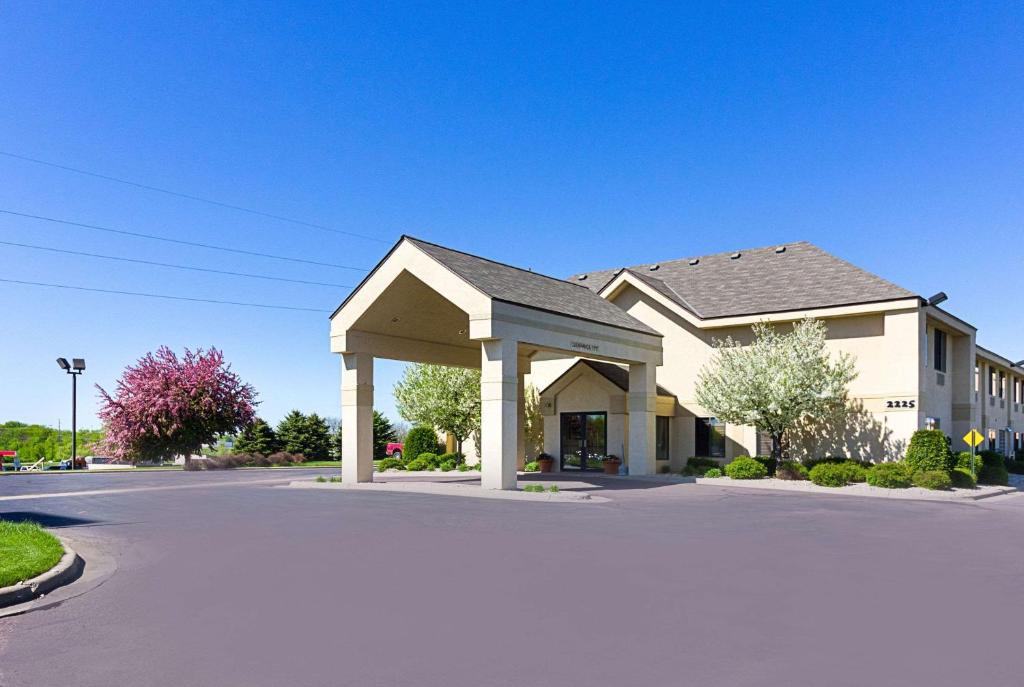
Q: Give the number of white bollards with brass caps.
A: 0